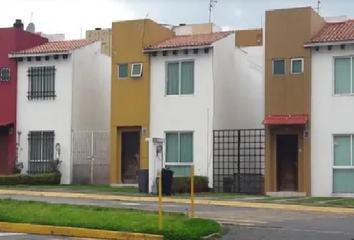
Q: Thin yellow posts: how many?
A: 2